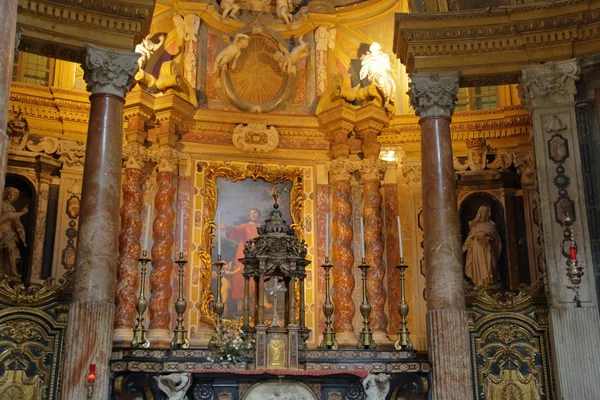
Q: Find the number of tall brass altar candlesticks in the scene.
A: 6